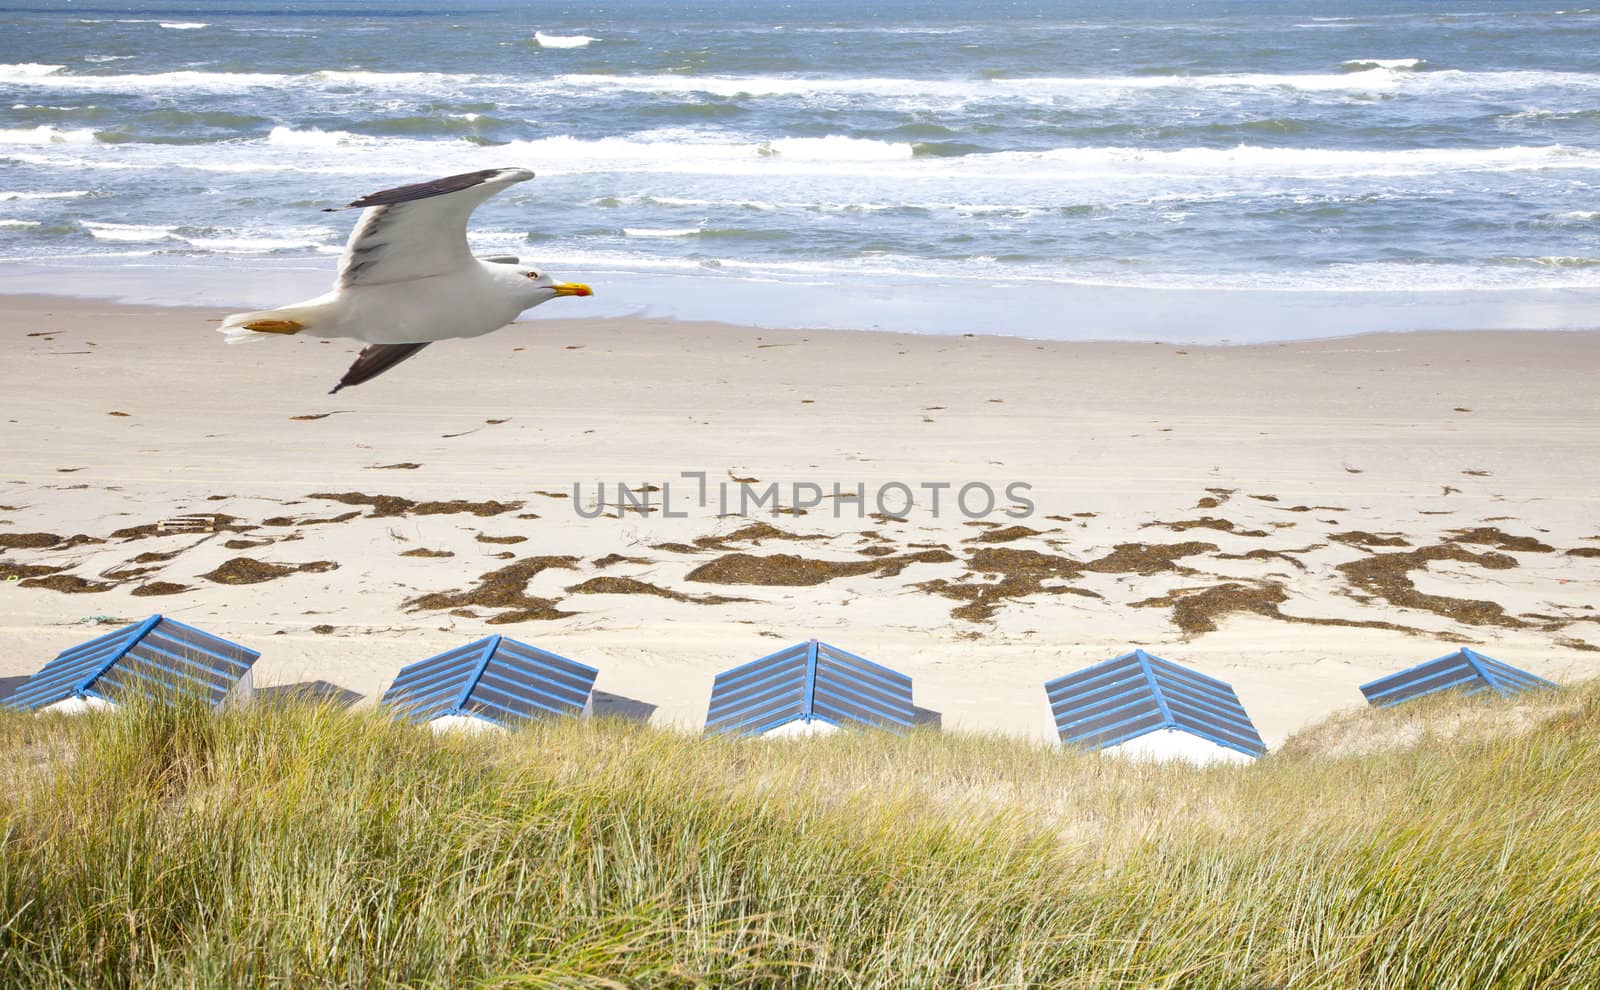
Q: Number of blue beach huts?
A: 5